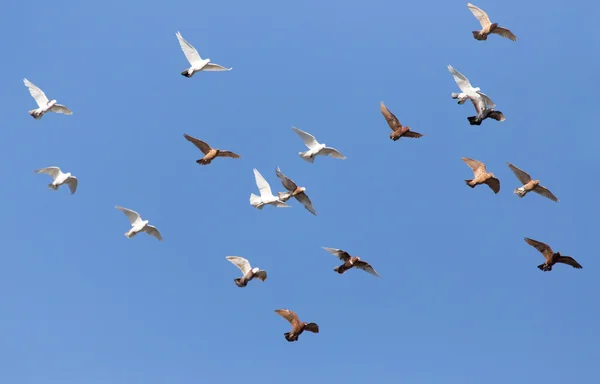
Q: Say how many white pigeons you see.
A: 7